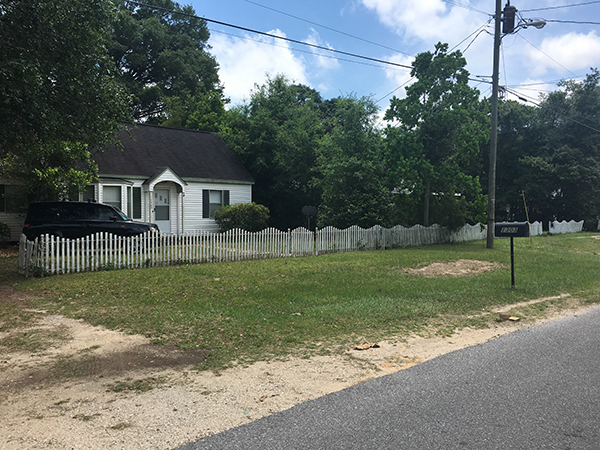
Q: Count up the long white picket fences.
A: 1